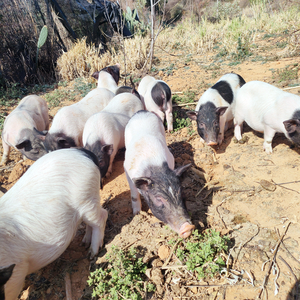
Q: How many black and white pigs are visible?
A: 9